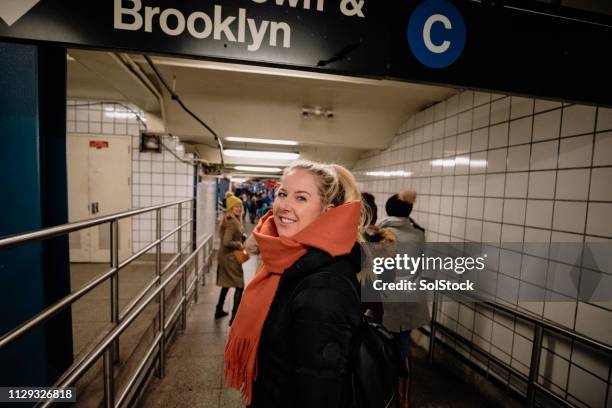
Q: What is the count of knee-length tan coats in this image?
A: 1